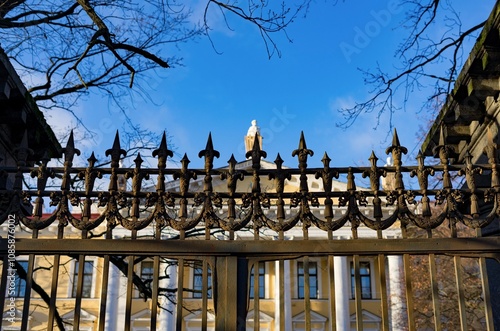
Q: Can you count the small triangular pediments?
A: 7